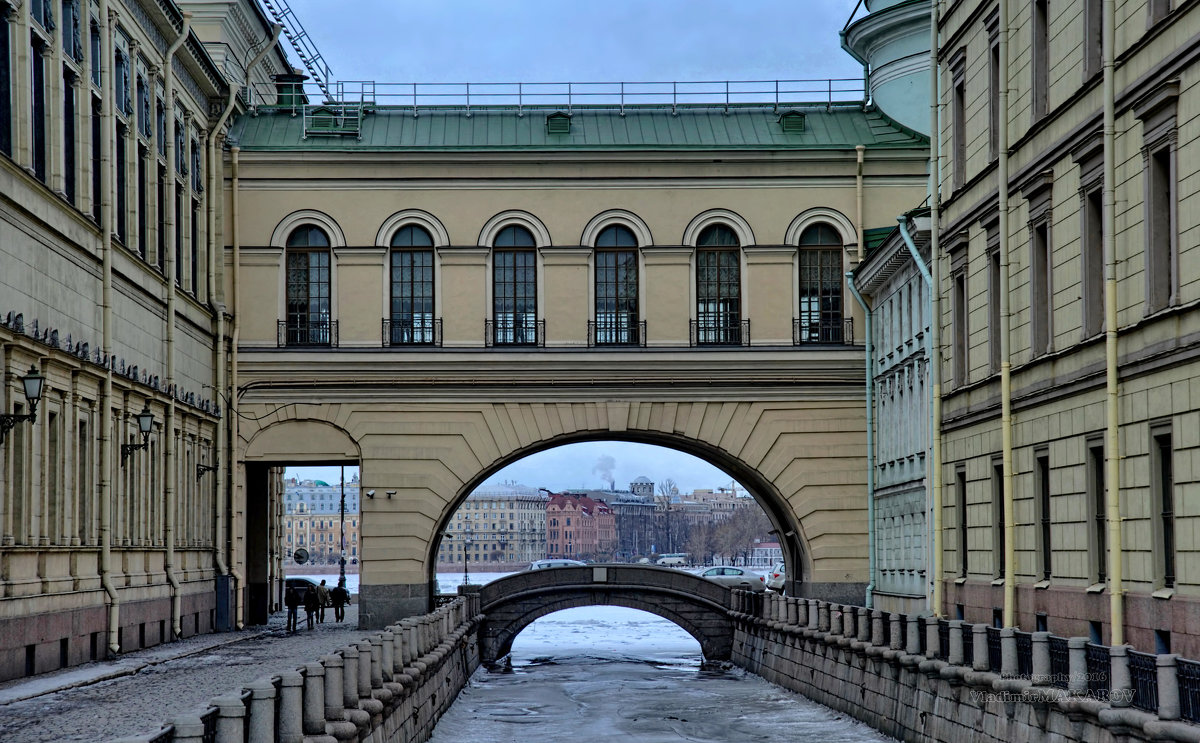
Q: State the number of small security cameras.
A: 2